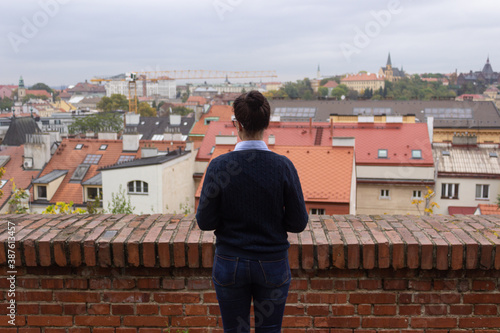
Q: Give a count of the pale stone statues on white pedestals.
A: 0